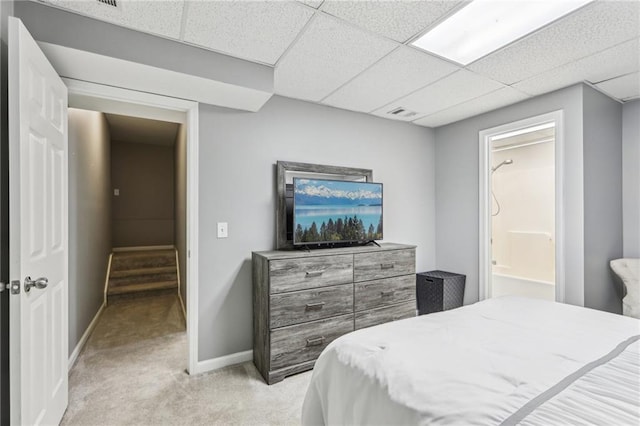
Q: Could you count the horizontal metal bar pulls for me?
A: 5